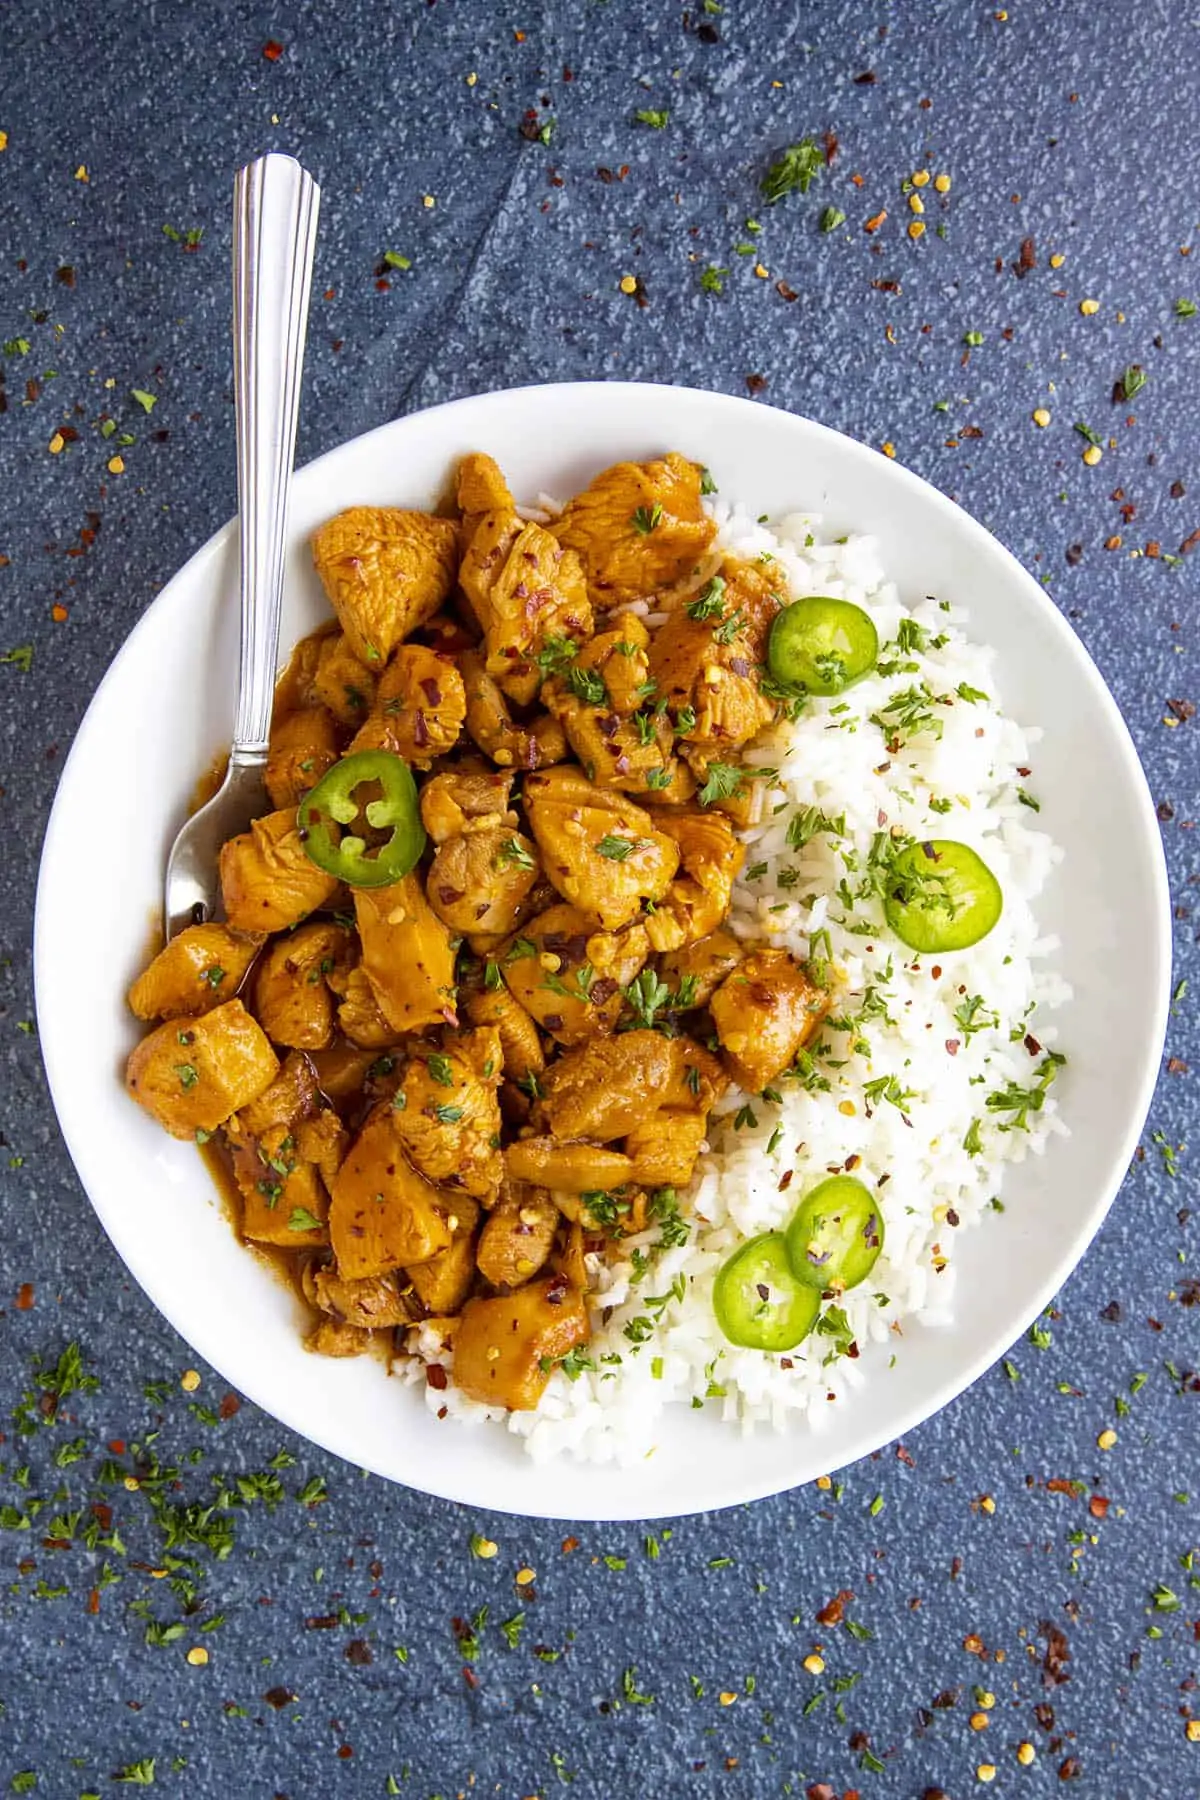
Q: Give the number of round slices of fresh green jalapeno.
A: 5